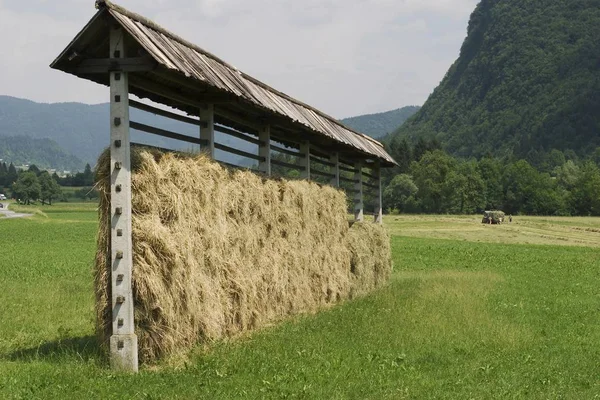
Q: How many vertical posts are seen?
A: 7